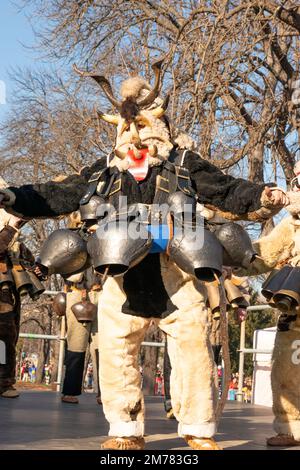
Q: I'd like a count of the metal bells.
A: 15